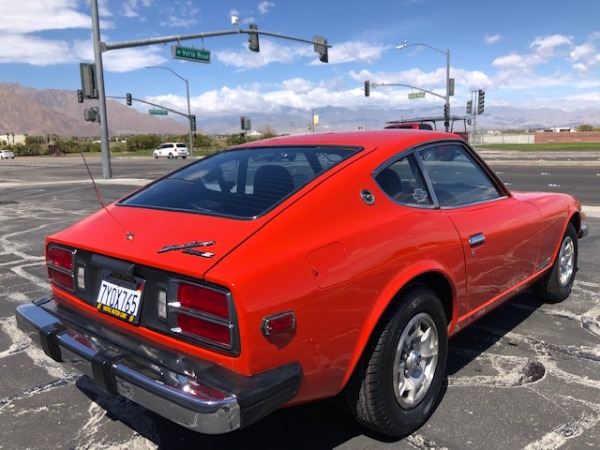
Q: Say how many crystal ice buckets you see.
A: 0